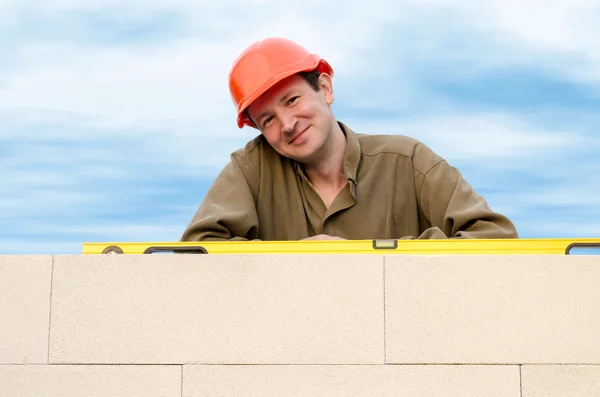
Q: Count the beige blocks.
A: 6